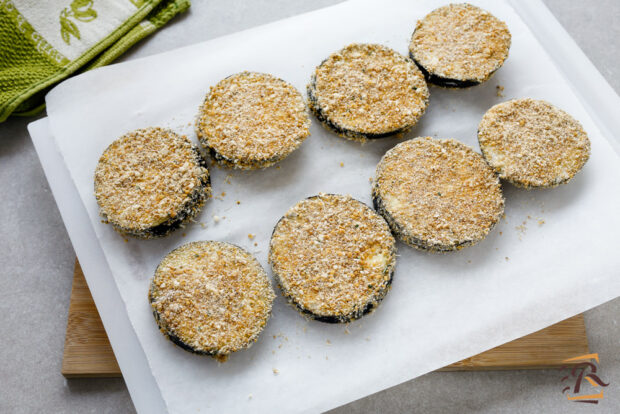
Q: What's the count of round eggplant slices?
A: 8